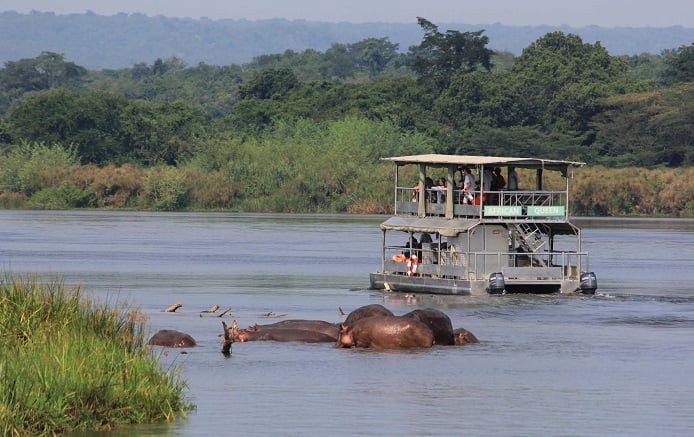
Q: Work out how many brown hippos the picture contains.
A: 7